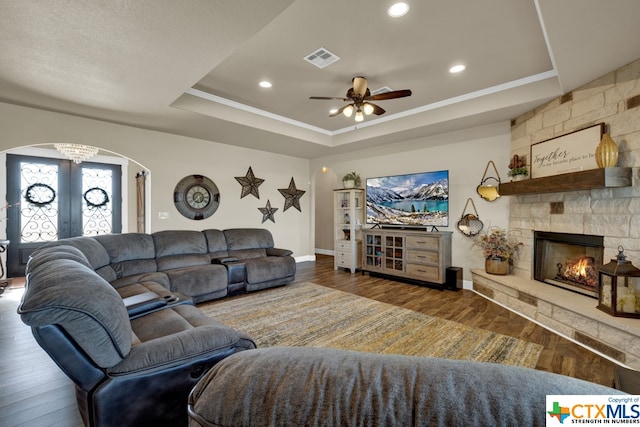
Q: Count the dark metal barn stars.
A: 3